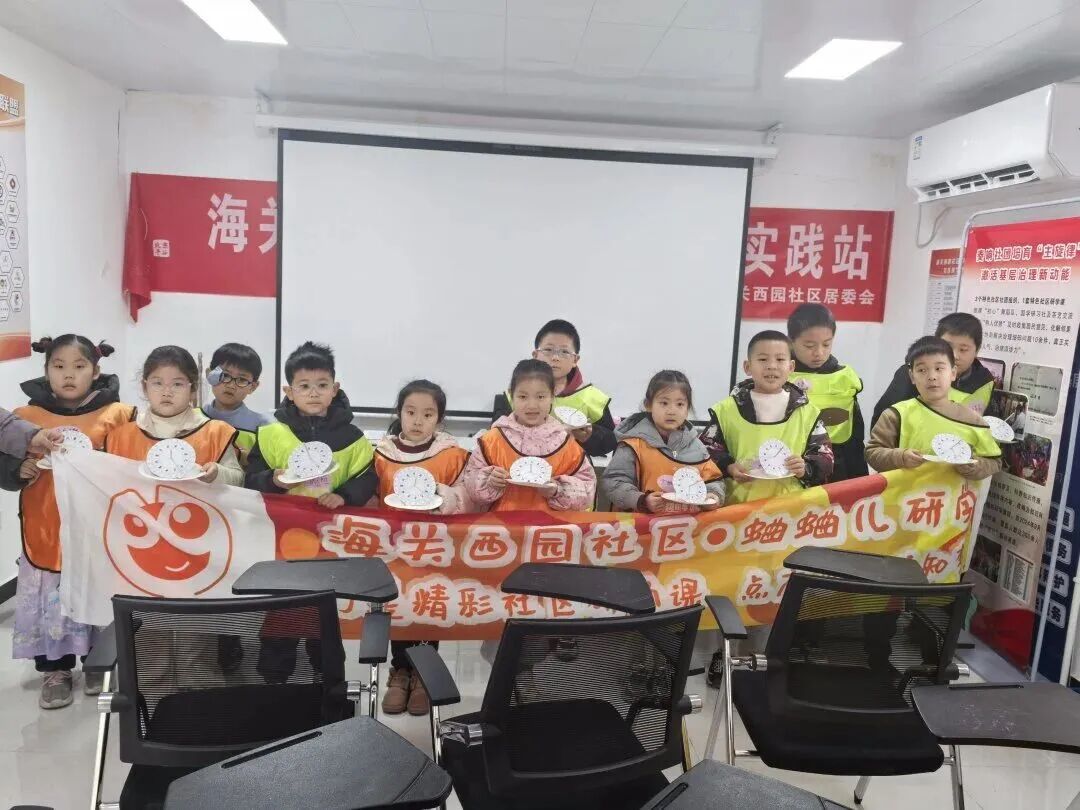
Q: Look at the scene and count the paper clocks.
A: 10